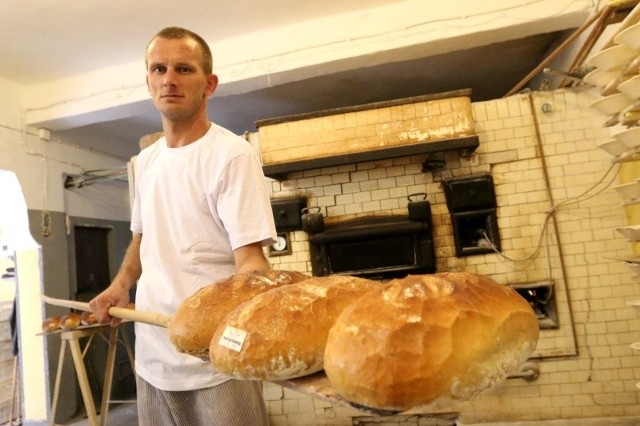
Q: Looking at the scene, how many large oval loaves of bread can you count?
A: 3